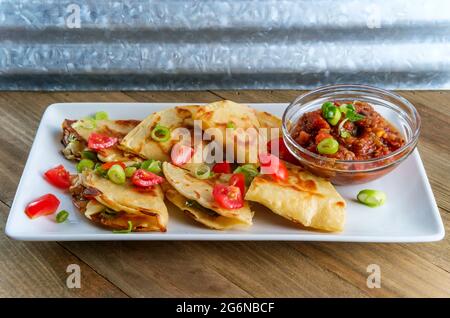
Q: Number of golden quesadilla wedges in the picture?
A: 6